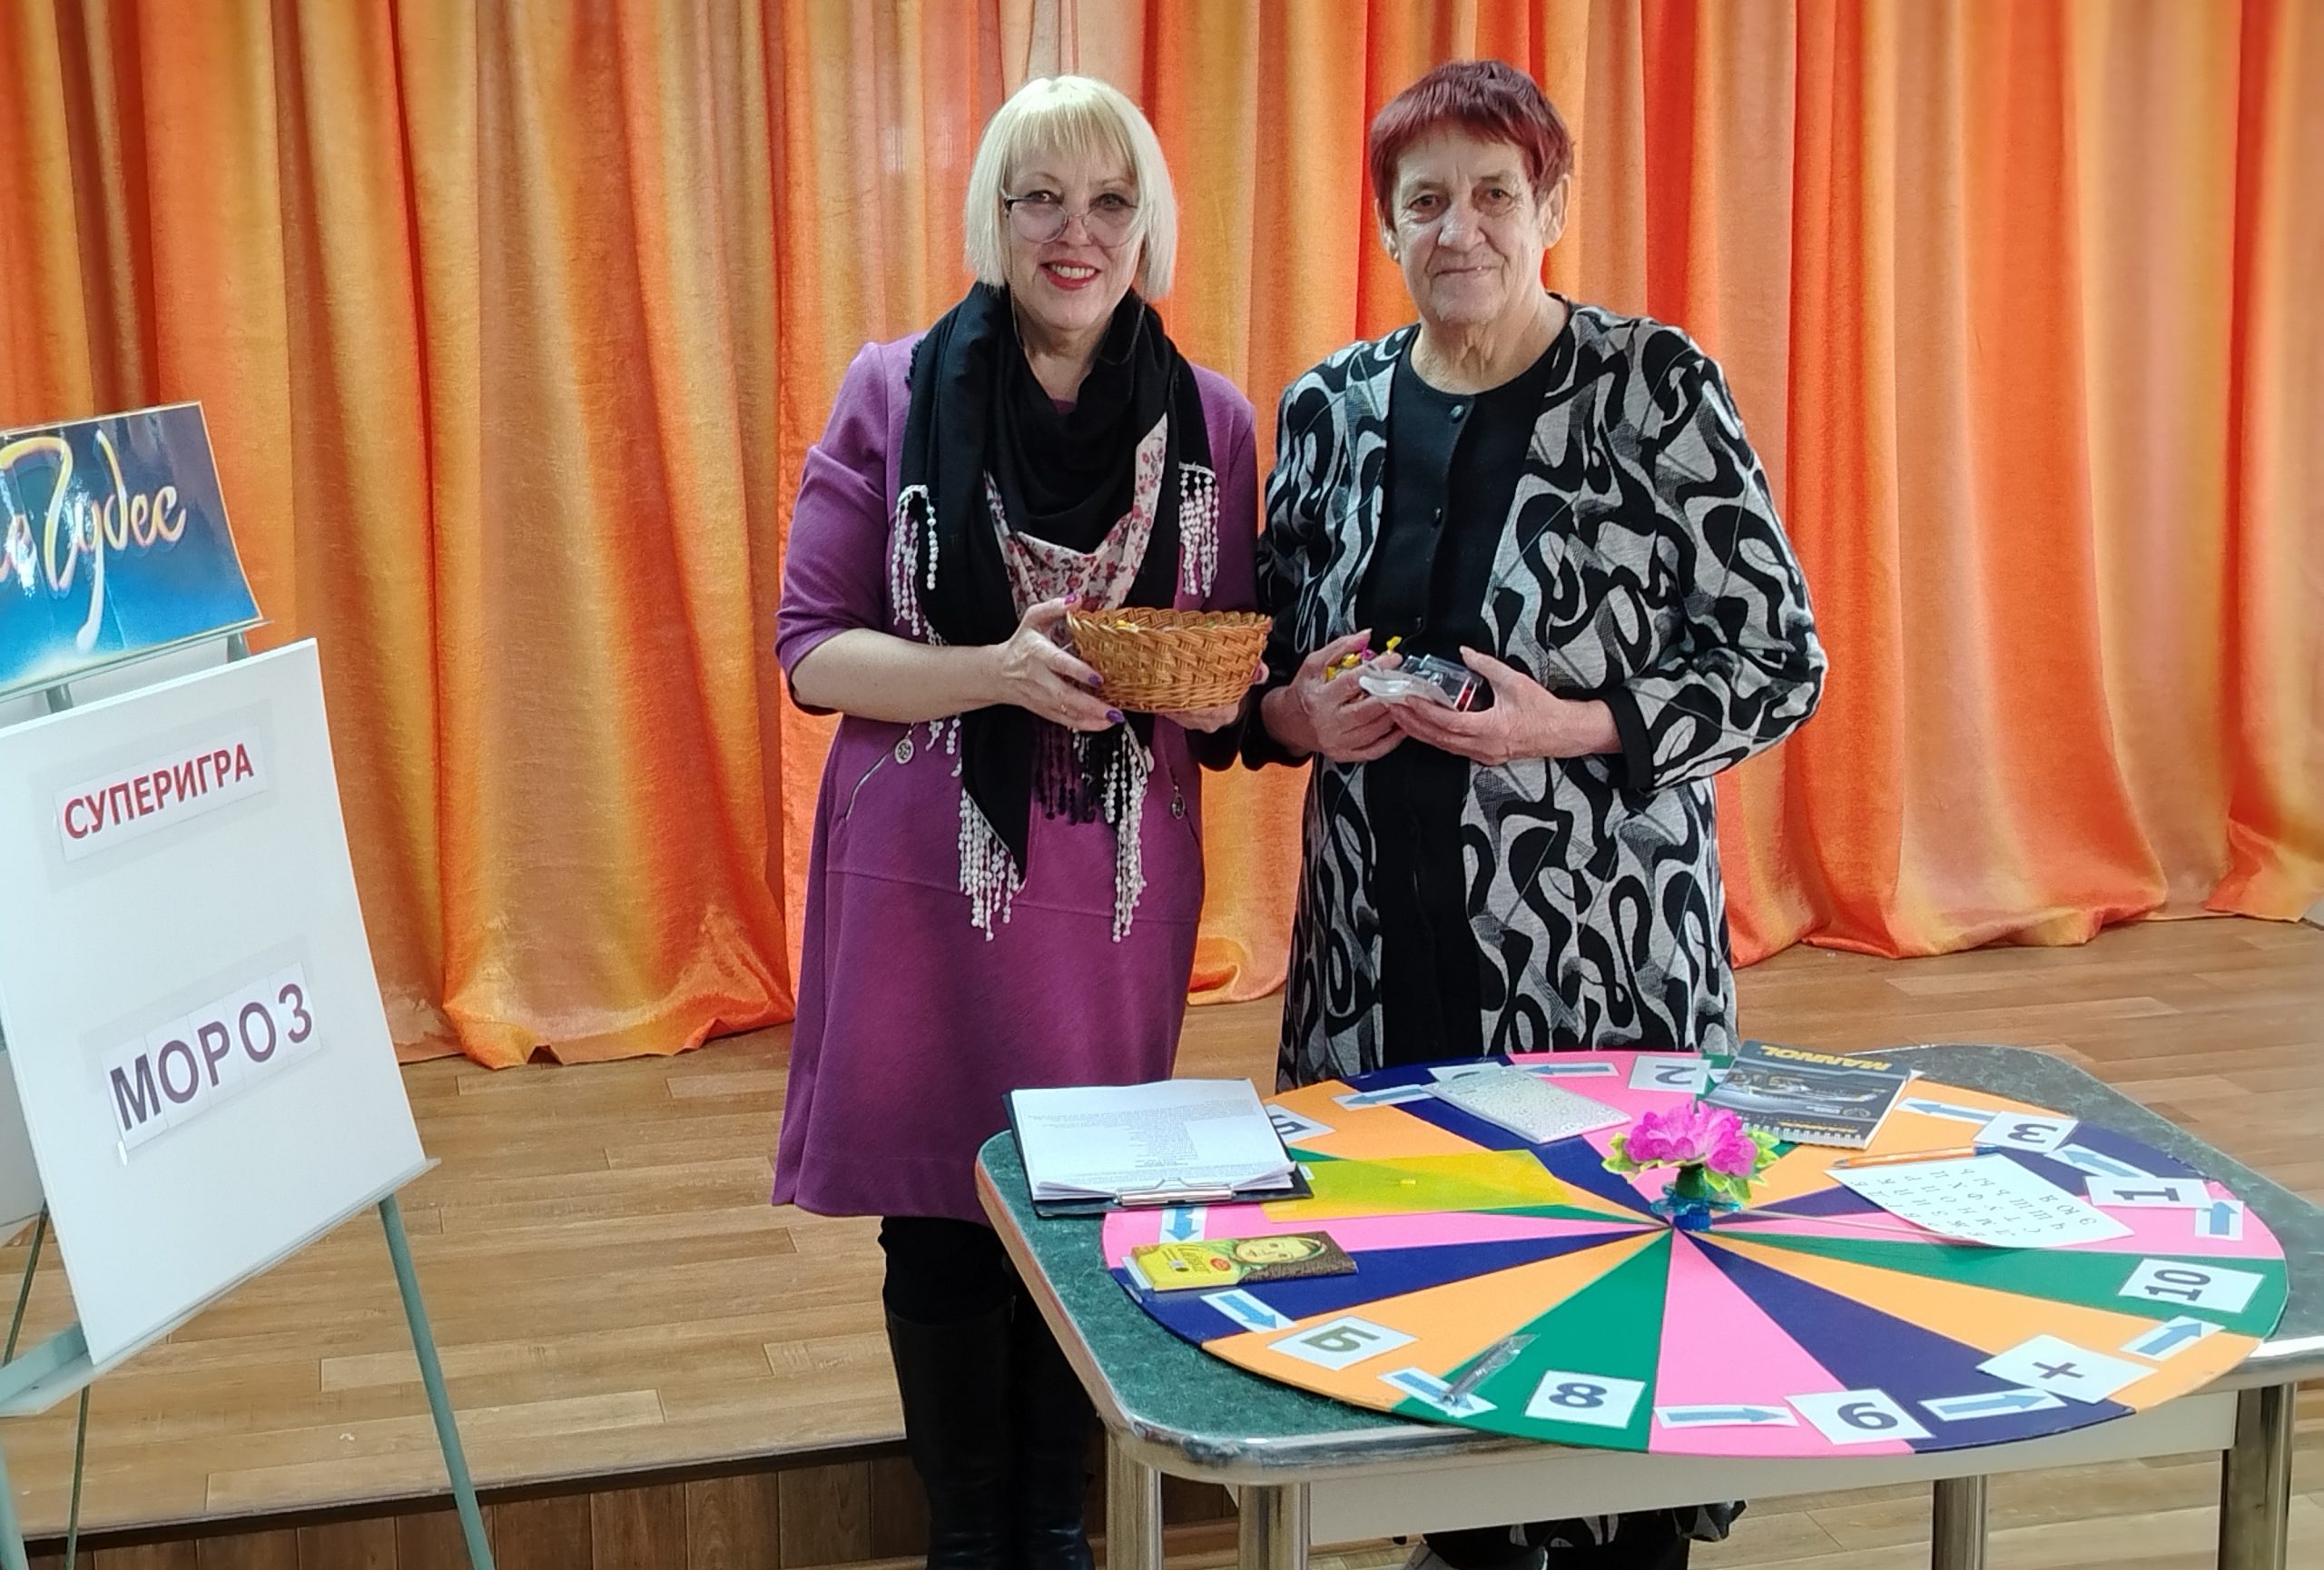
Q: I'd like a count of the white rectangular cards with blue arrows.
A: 11